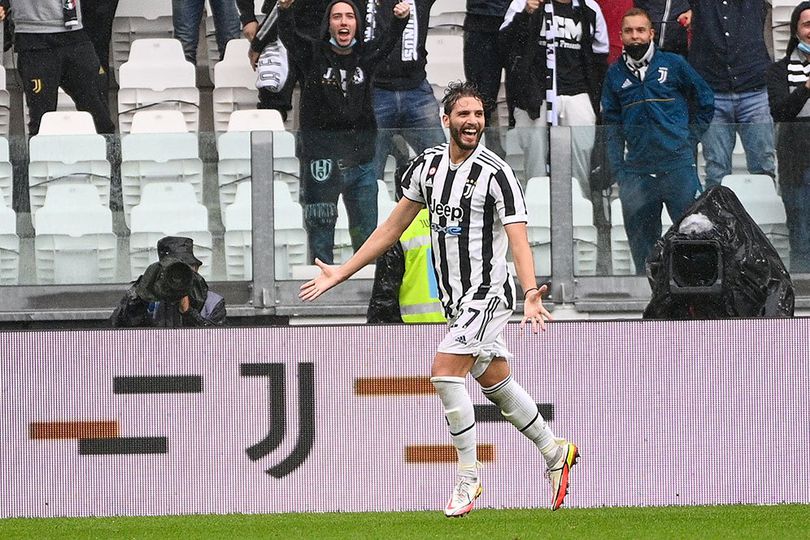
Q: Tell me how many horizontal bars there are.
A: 6